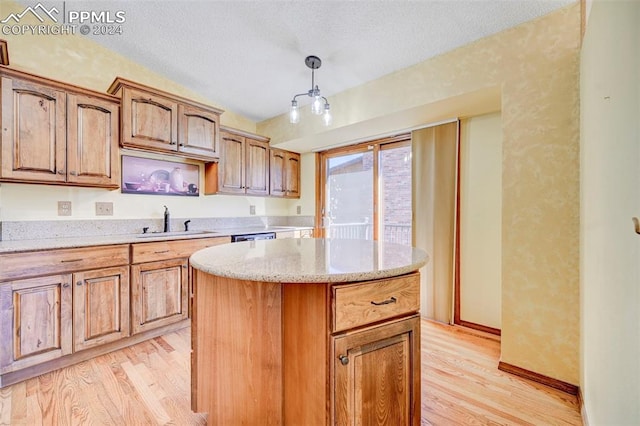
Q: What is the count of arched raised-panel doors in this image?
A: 8